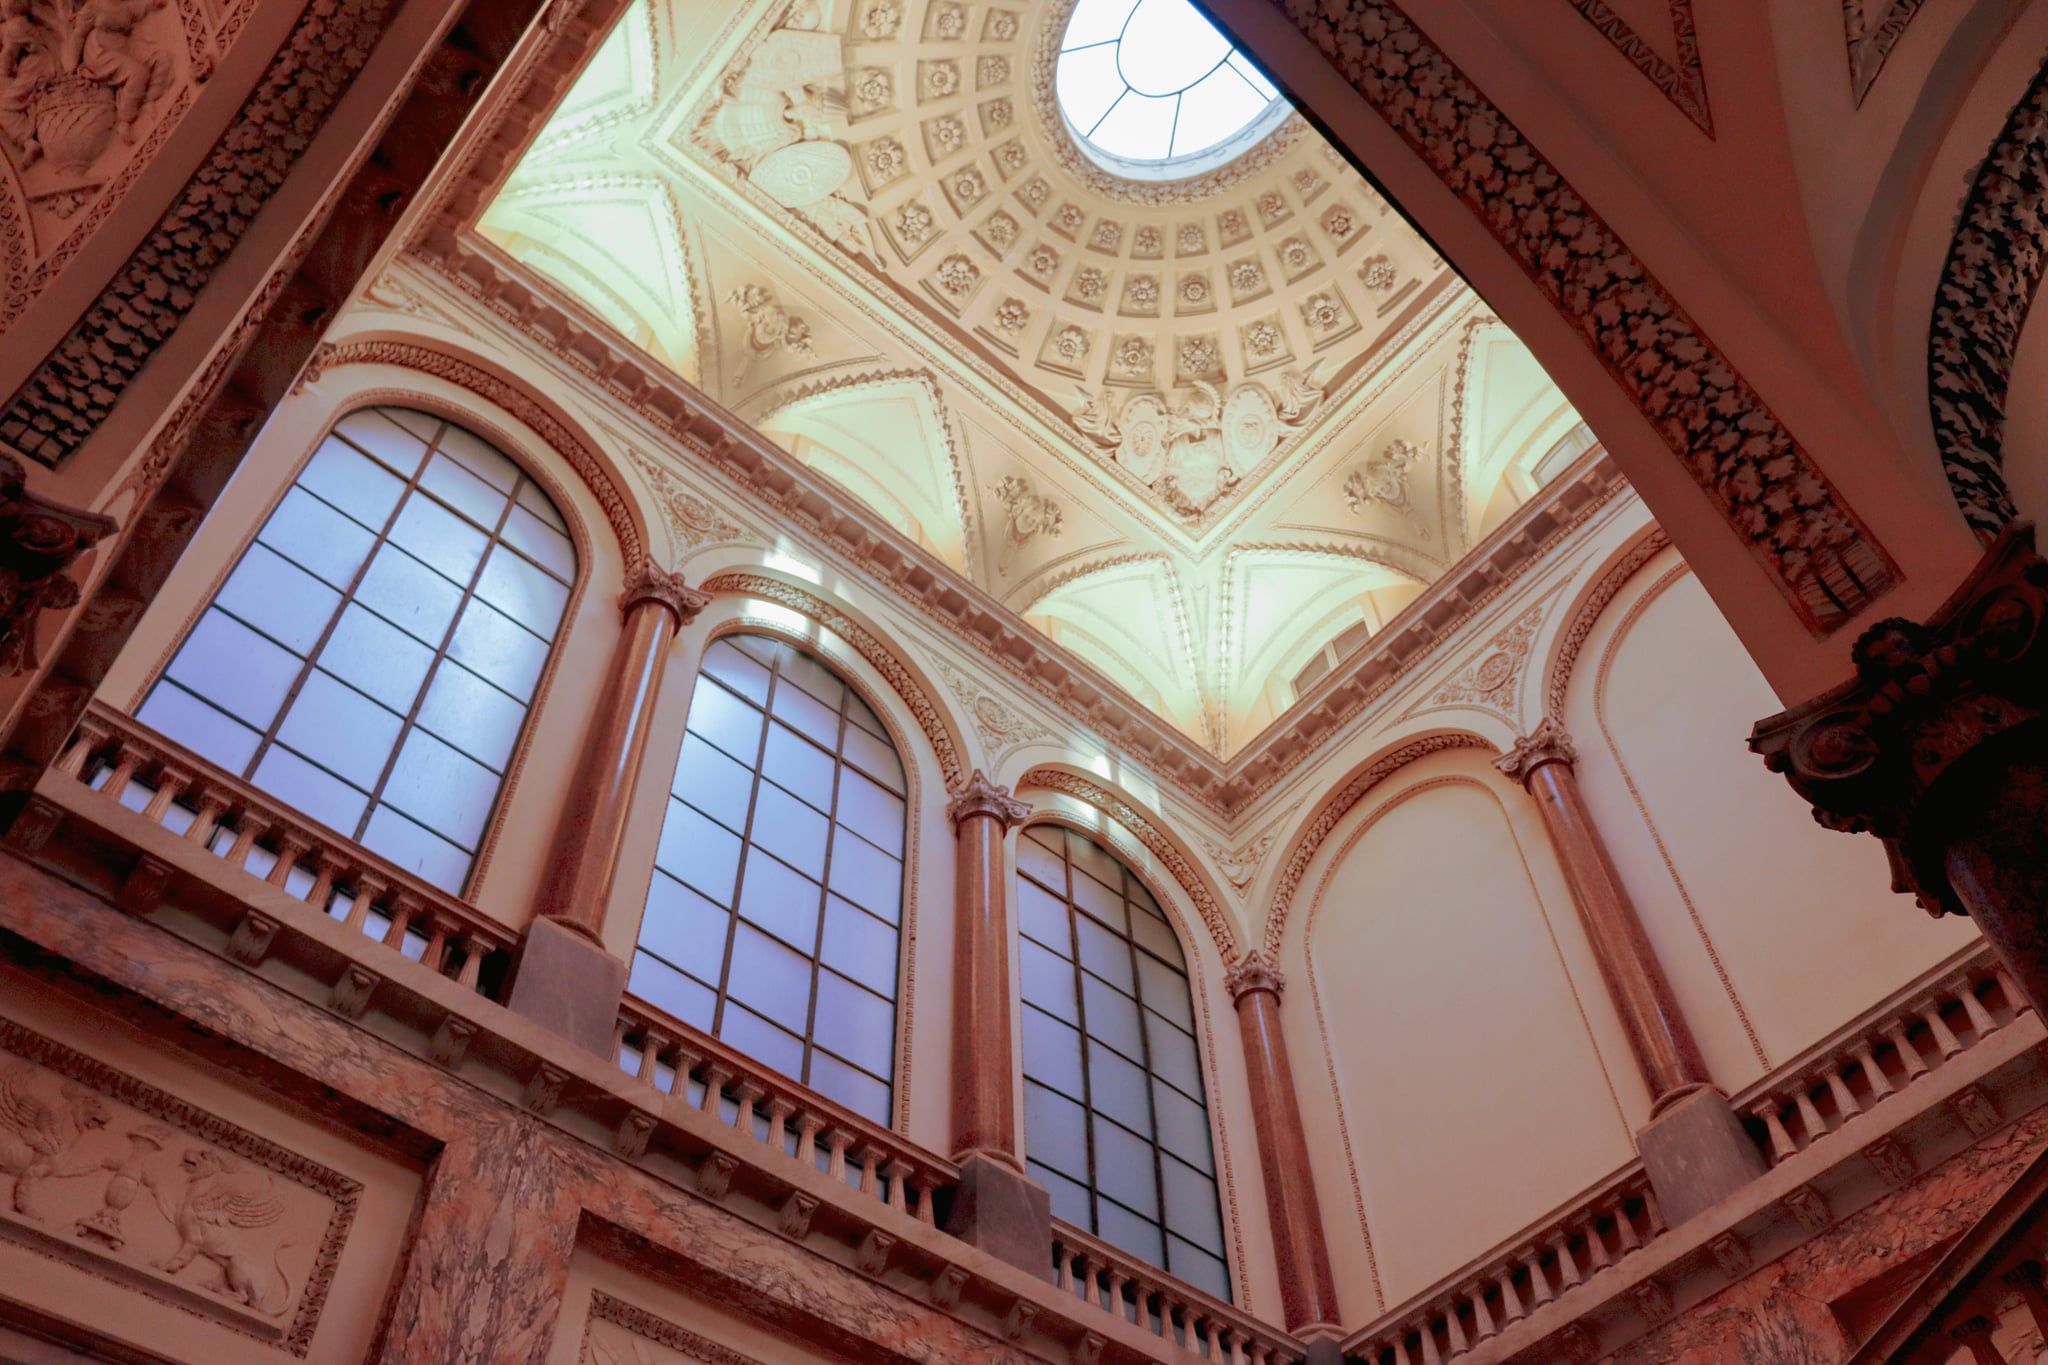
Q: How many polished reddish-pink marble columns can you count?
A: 4